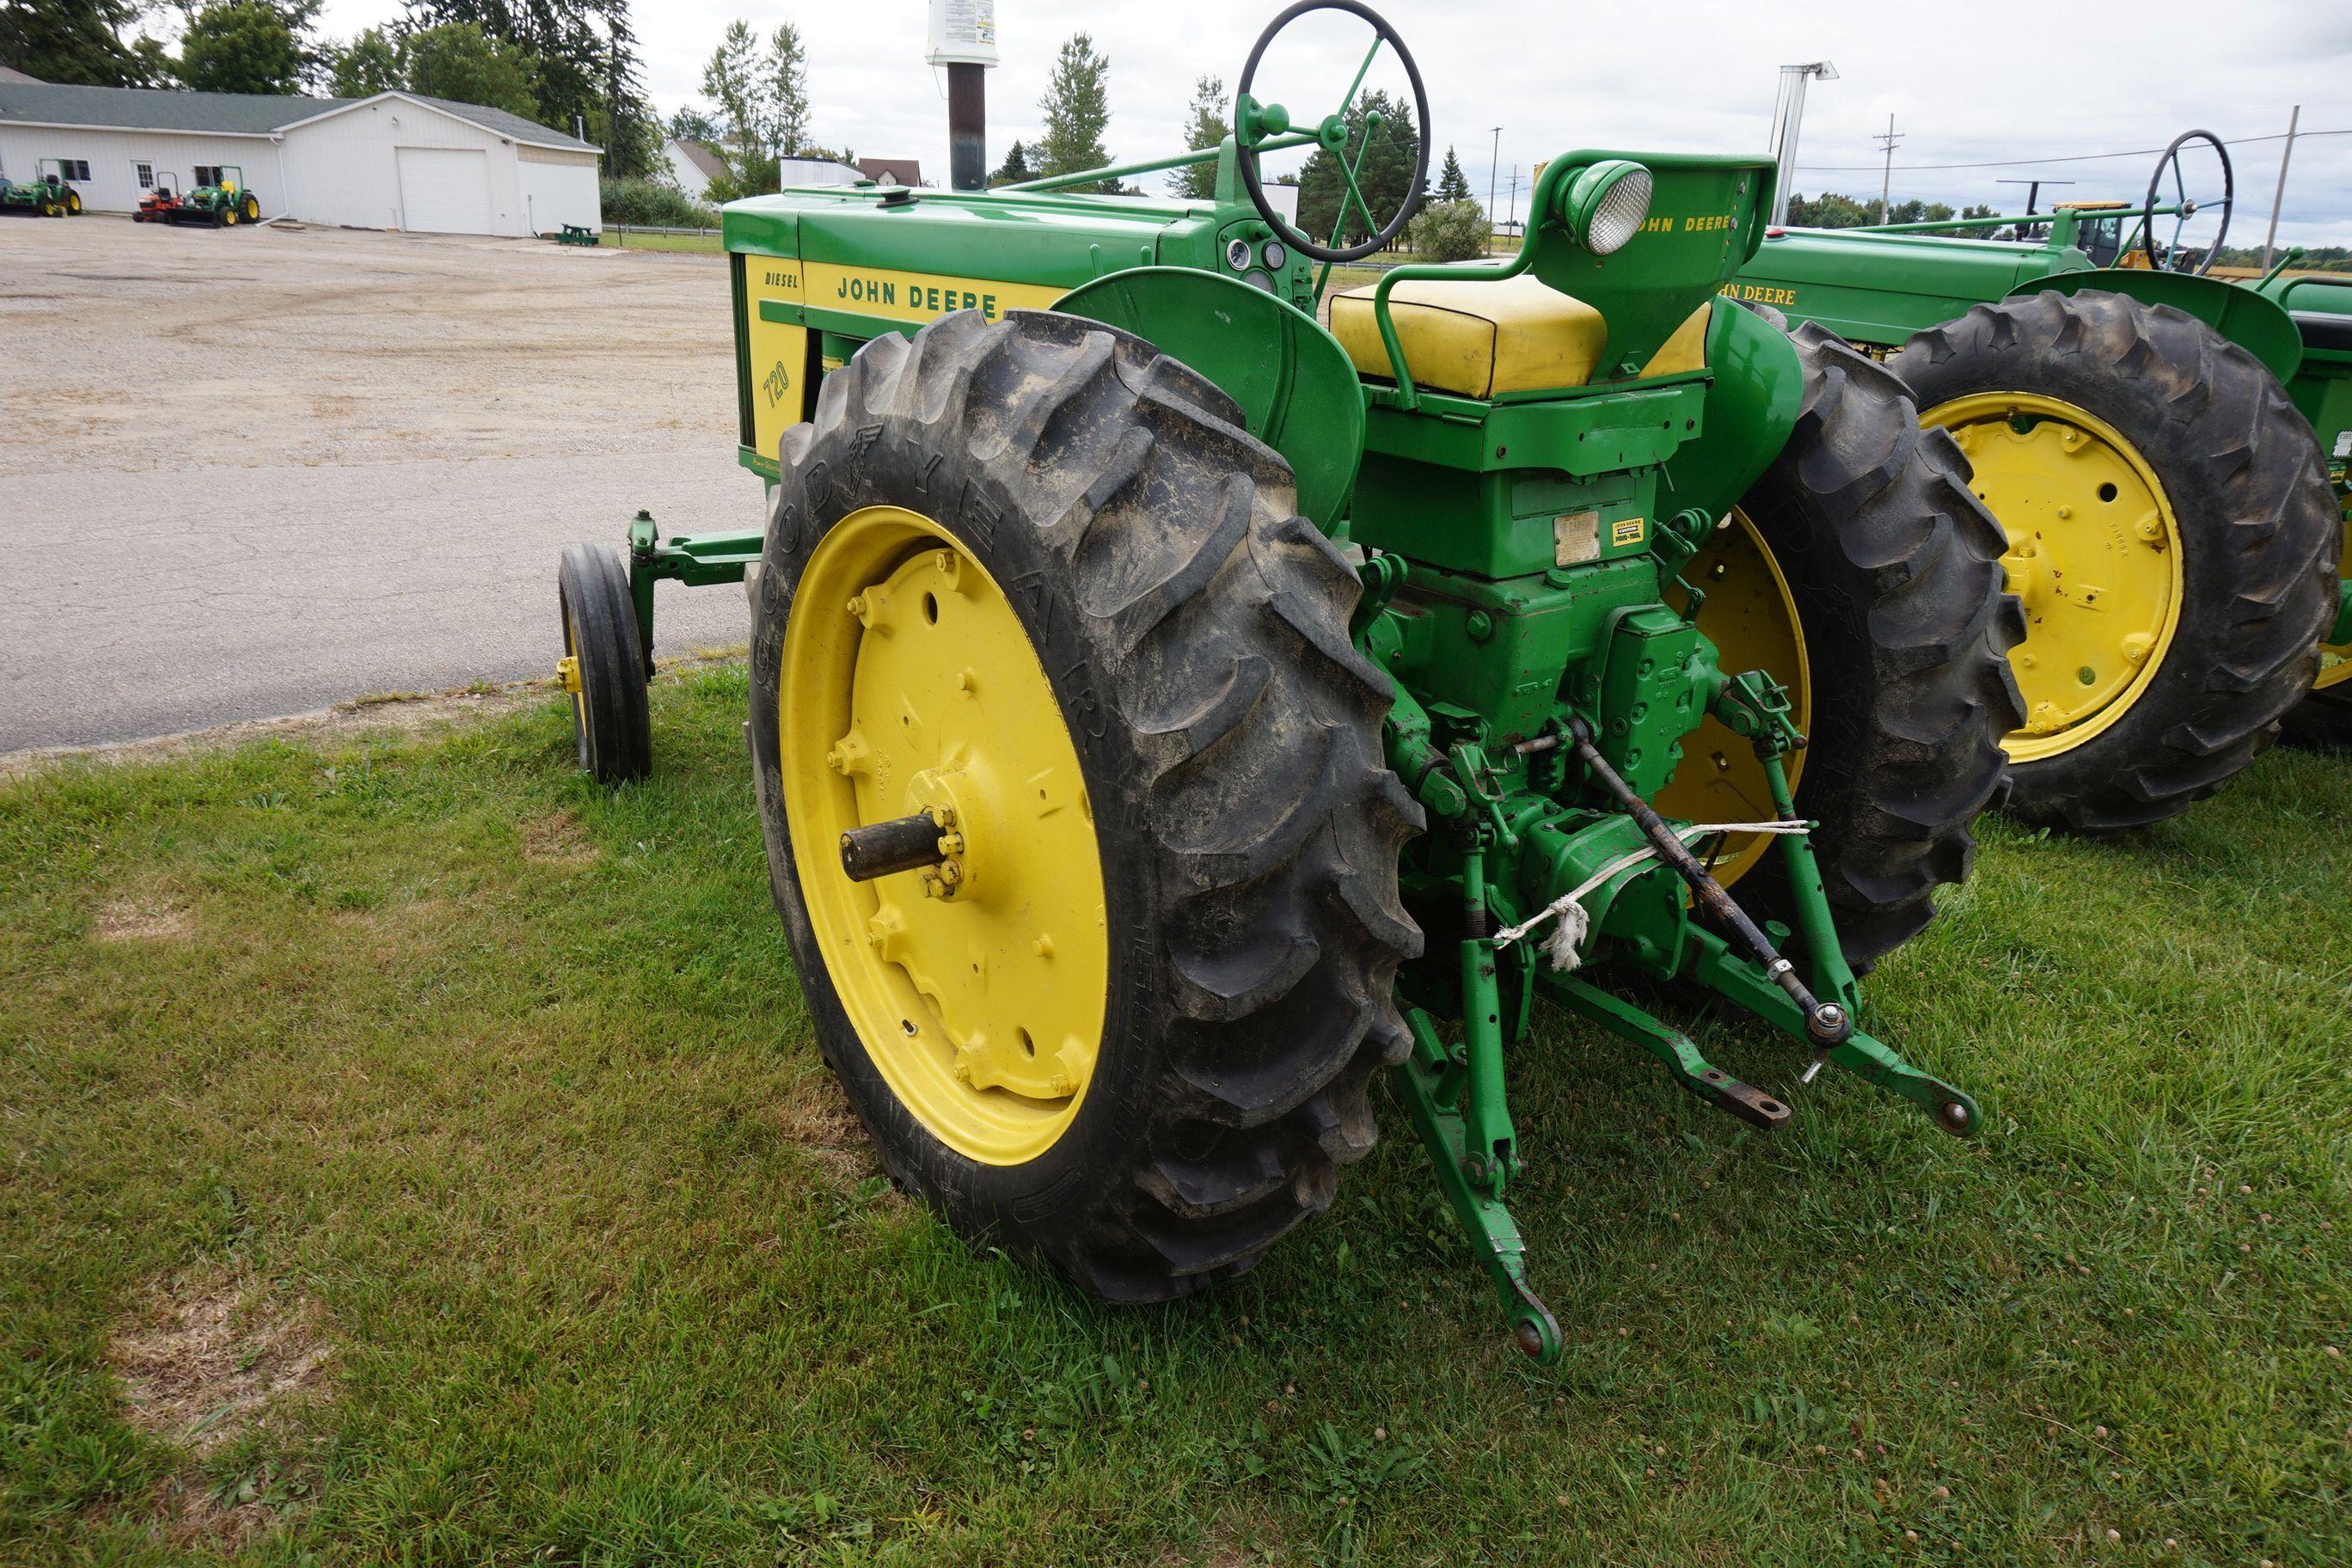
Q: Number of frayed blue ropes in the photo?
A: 0